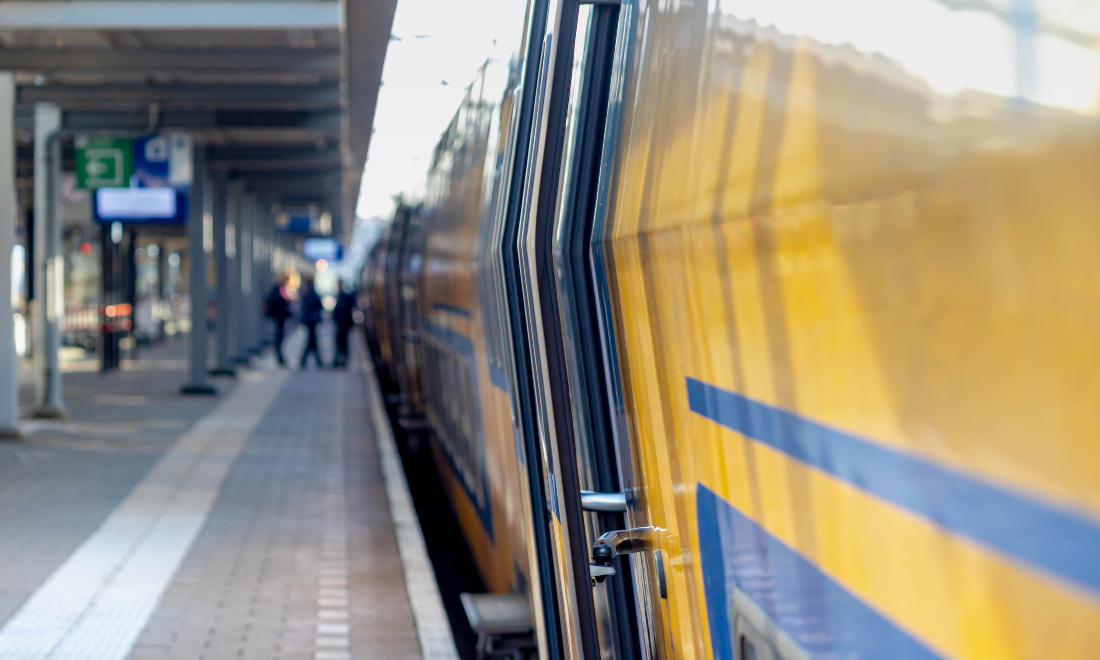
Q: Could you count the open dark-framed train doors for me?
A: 1